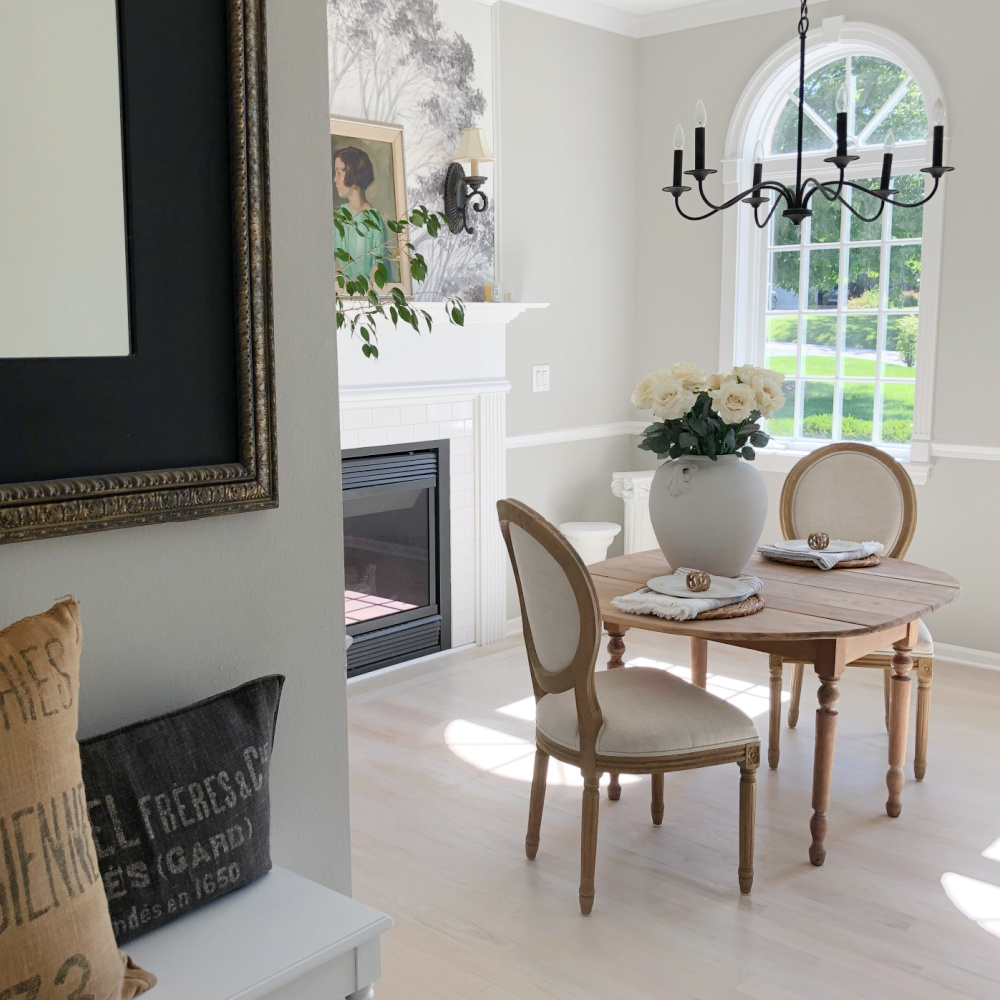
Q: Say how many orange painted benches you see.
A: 0